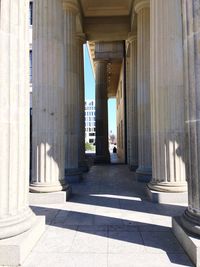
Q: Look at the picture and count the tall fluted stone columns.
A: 9